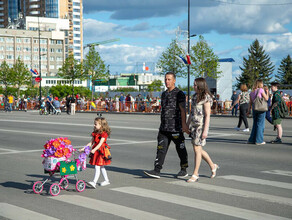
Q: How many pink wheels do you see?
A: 4